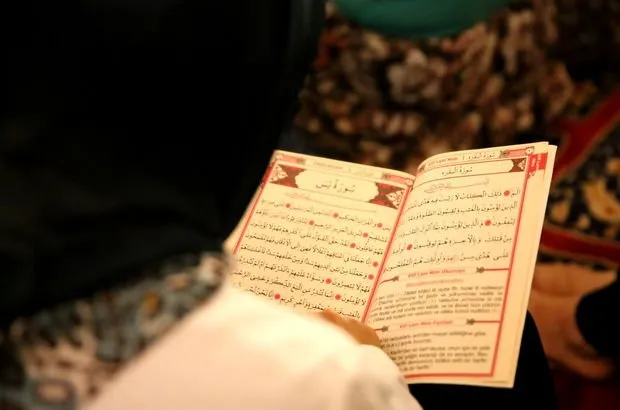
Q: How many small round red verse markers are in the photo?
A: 14